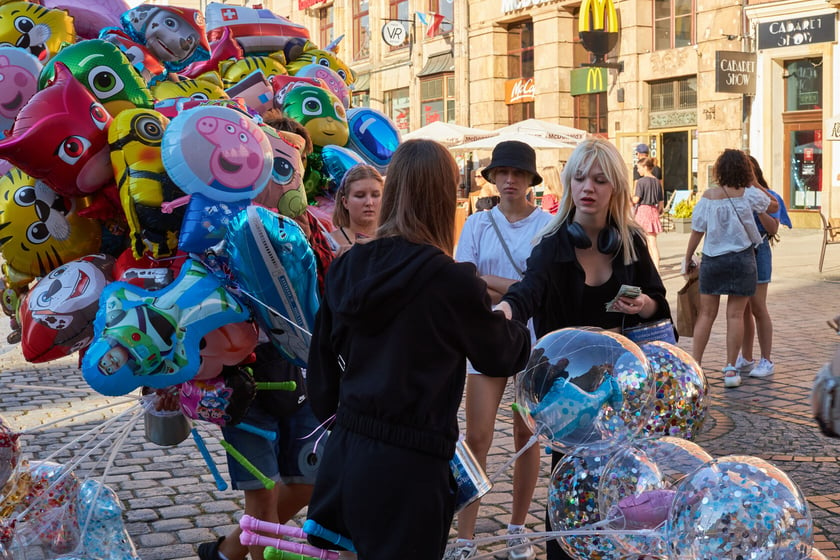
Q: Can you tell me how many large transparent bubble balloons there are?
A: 5